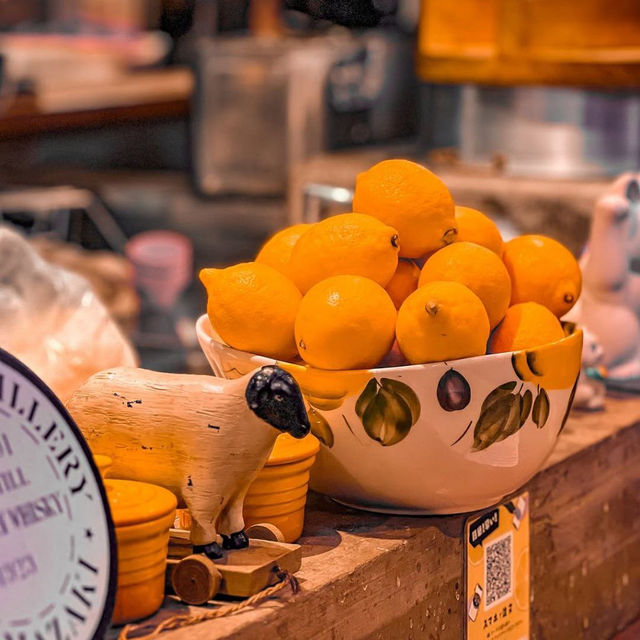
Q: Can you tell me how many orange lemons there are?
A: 11